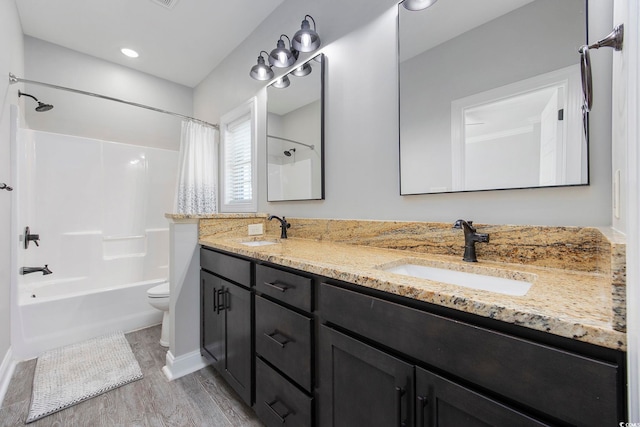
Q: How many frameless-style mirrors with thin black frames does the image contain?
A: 2